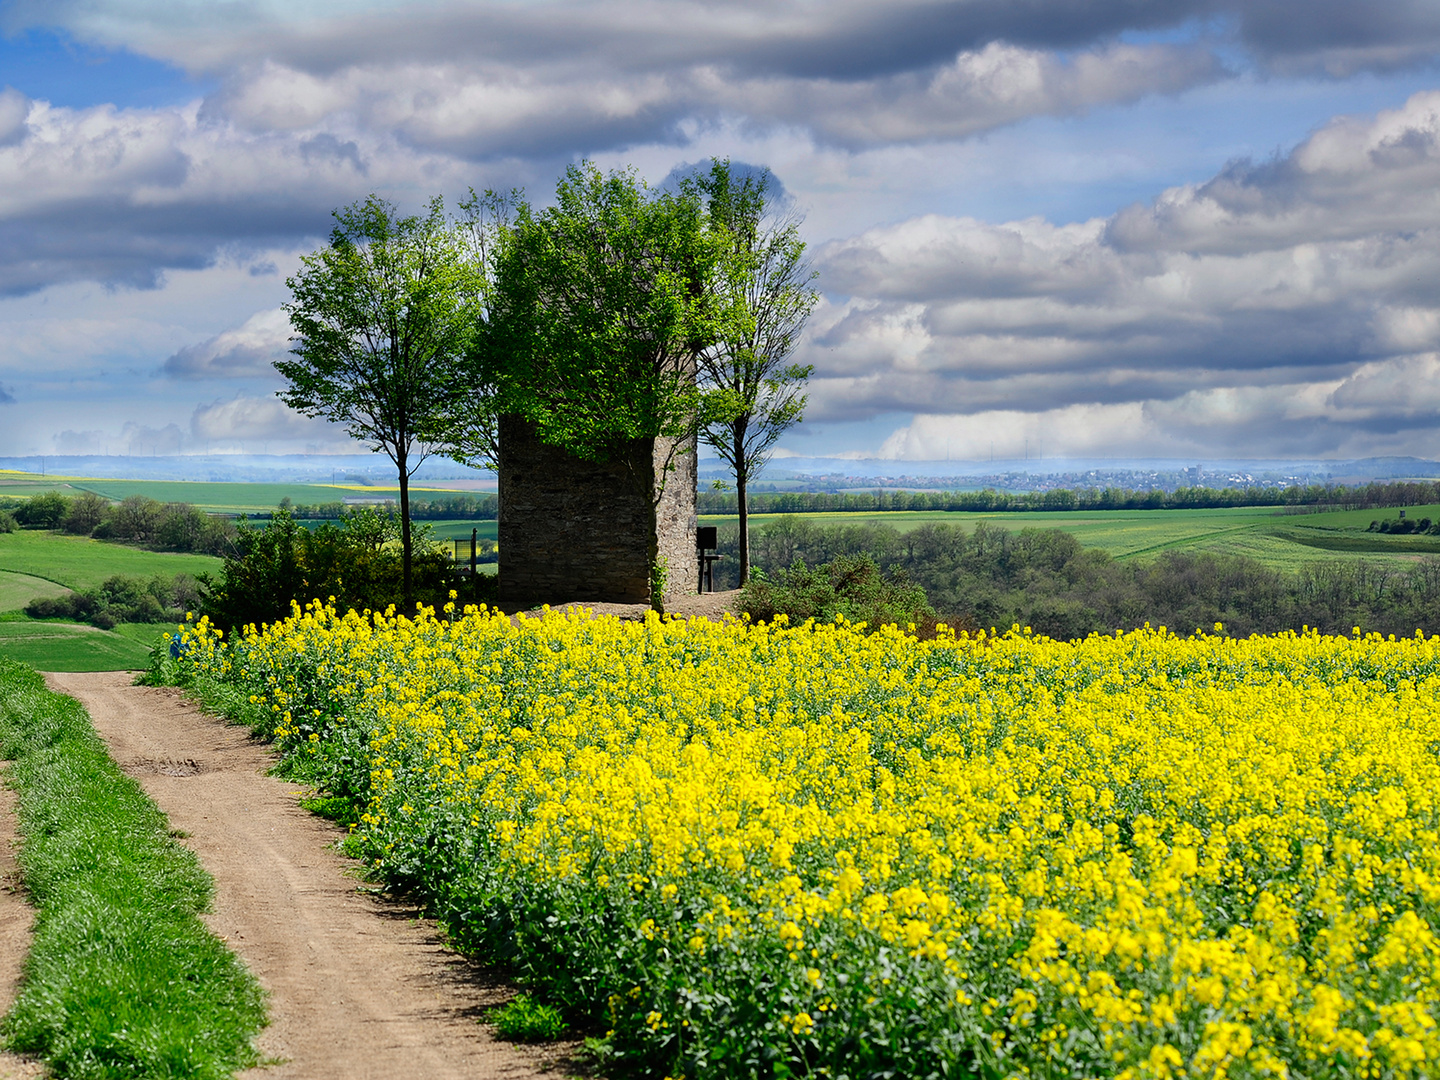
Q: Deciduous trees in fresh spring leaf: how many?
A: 4